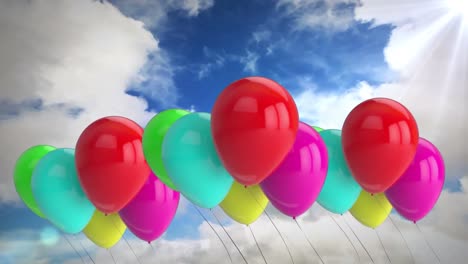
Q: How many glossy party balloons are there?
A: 15